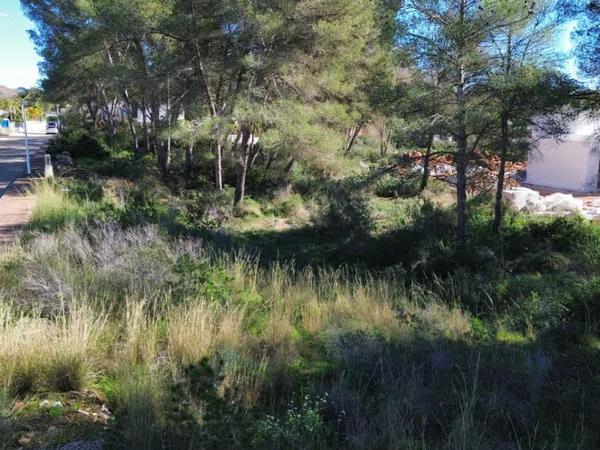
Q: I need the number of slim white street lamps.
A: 1